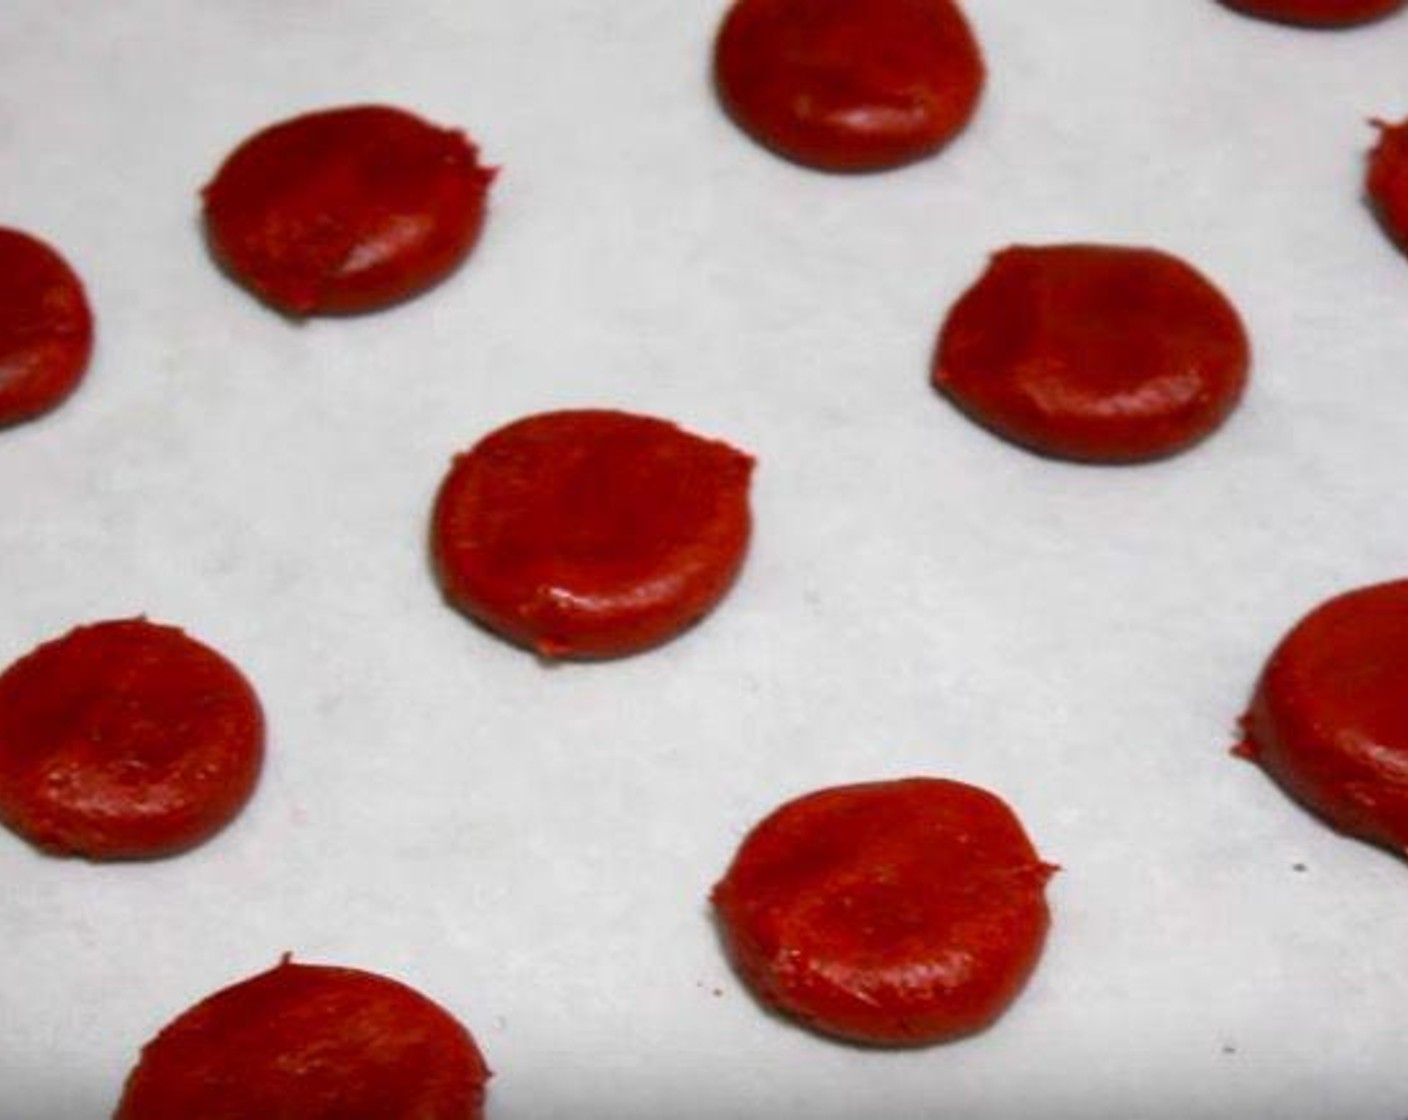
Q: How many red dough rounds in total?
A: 11